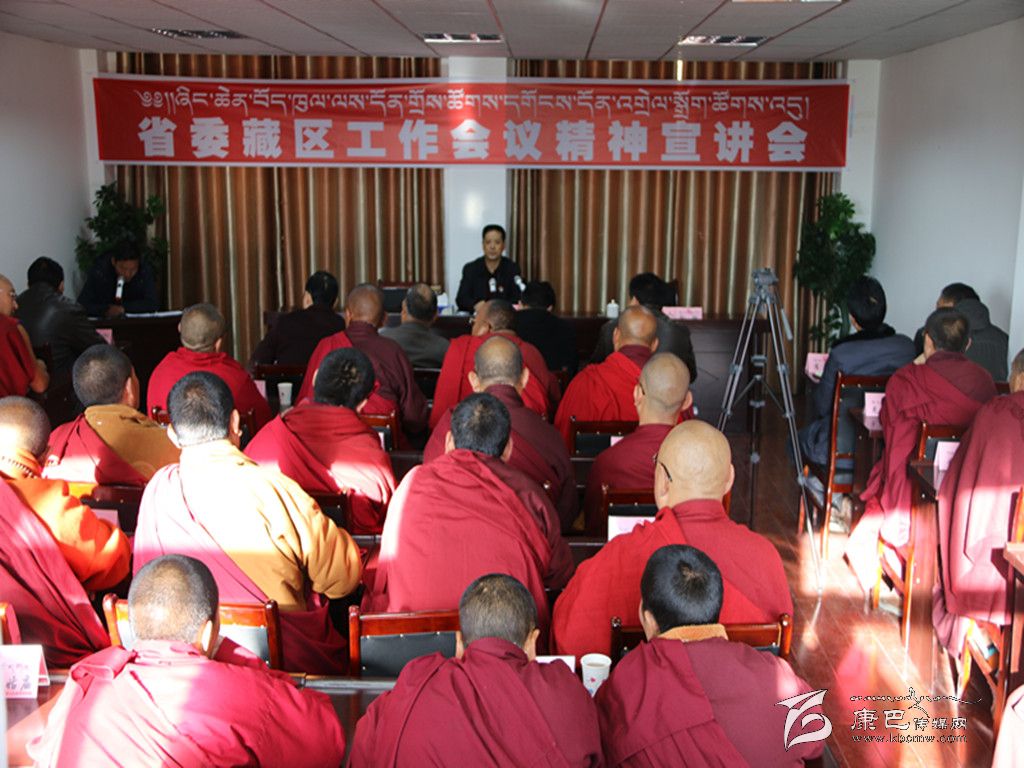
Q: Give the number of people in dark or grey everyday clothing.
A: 9